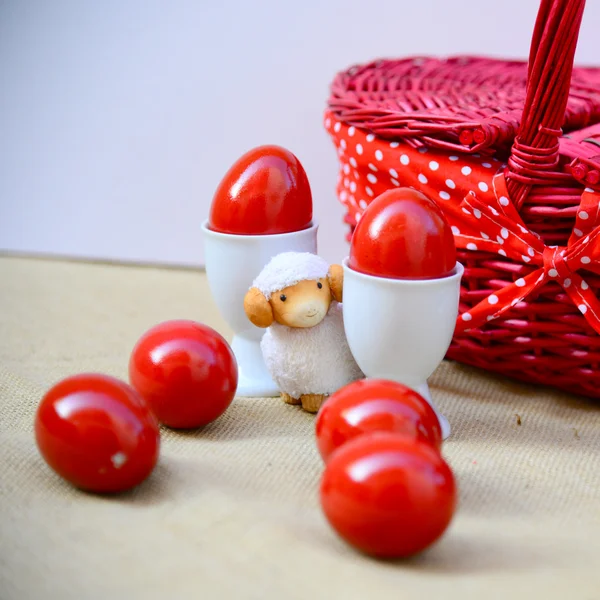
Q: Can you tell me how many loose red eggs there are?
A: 4